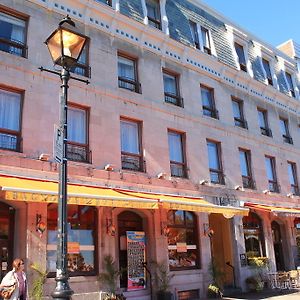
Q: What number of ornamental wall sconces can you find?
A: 4